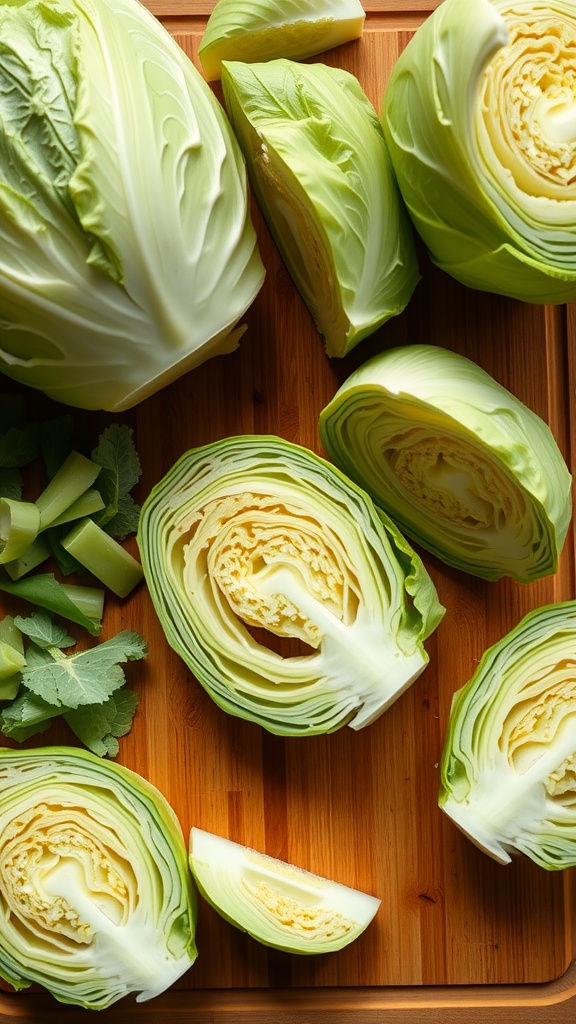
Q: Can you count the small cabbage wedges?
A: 2